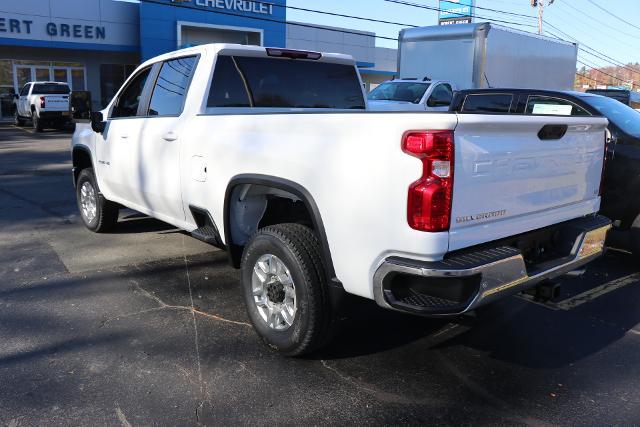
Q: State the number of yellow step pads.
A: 0